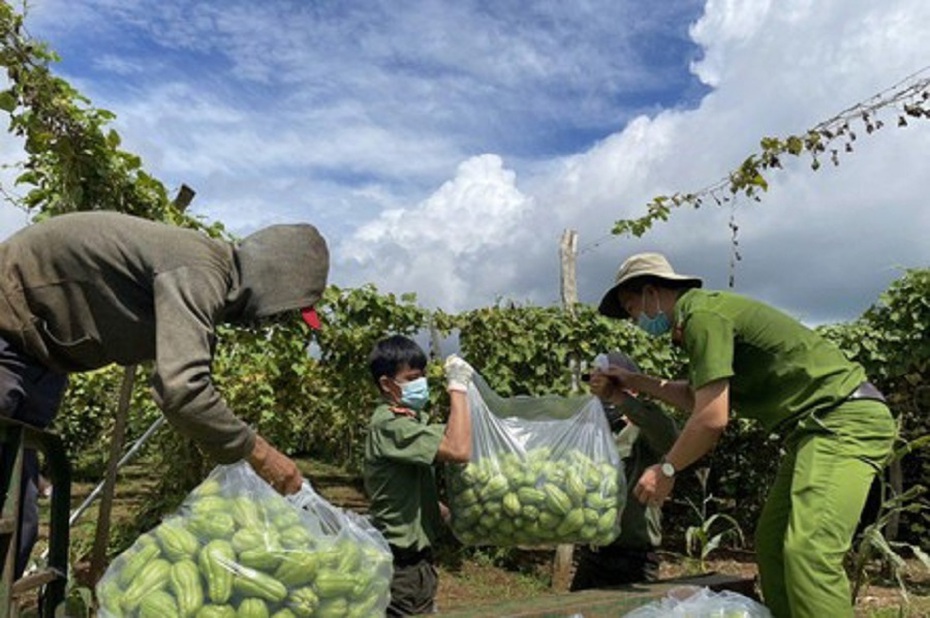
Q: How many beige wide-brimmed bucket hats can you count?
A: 1